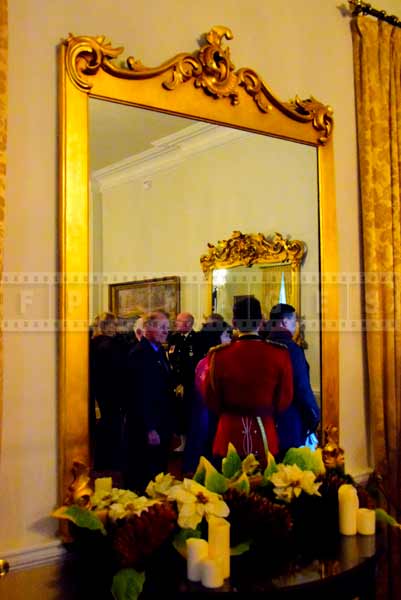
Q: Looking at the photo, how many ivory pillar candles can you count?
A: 5